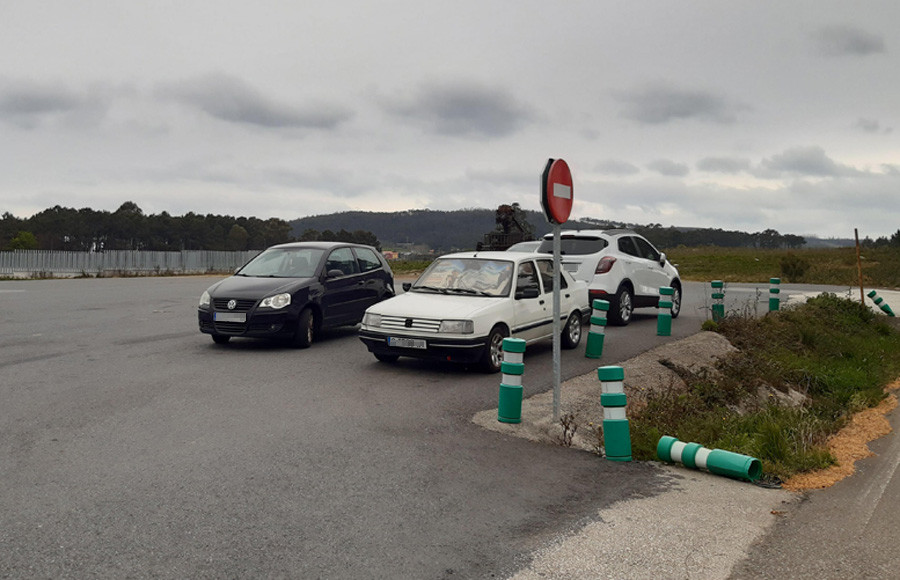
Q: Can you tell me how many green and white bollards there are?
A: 8